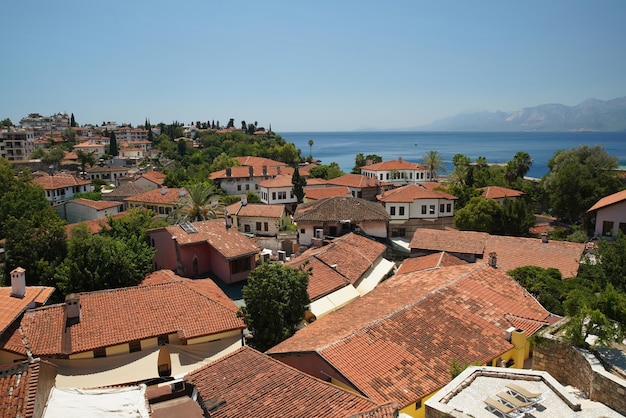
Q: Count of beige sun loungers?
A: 3